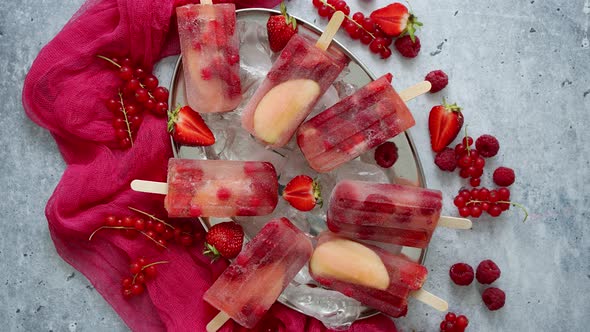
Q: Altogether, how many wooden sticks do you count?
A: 7